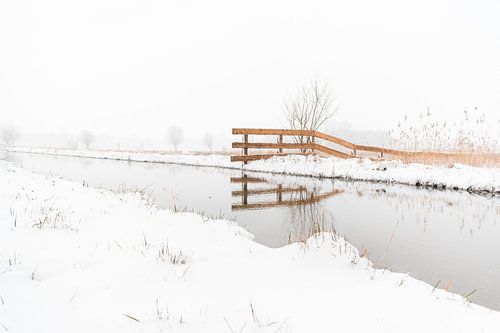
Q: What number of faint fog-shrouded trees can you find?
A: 4